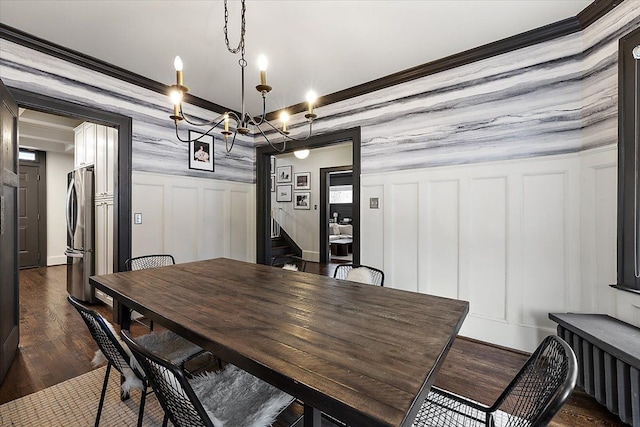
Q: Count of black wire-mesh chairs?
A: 6